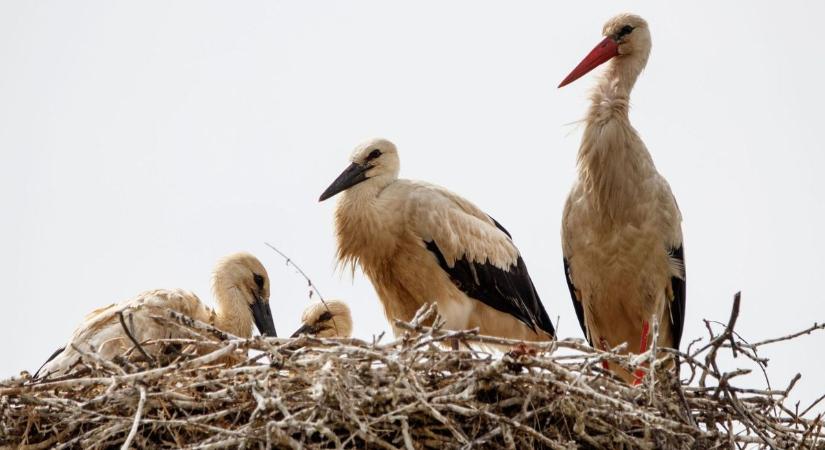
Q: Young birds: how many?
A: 3